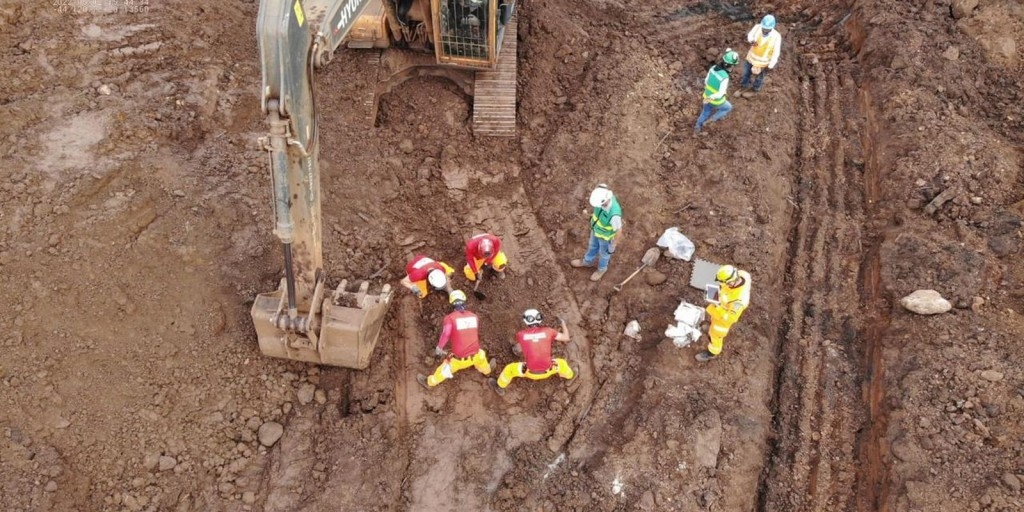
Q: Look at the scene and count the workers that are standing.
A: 4